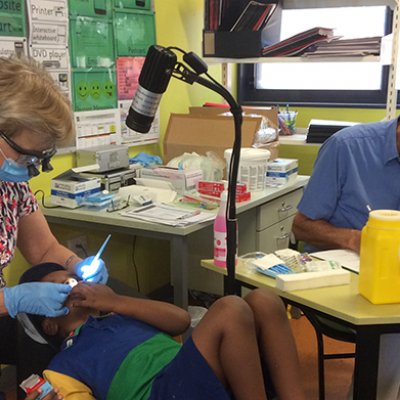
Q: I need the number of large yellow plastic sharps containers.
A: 1